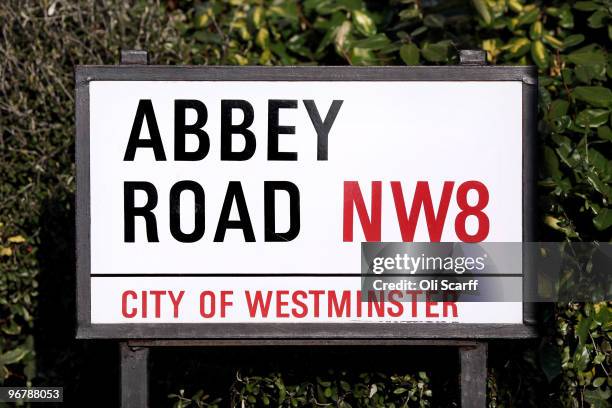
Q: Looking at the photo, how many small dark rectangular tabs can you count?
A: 2